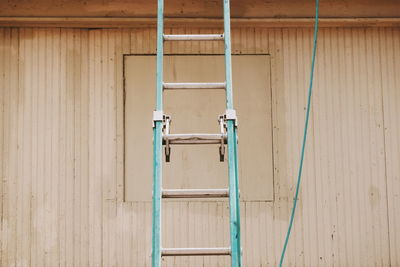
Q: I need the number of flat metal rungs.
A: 5